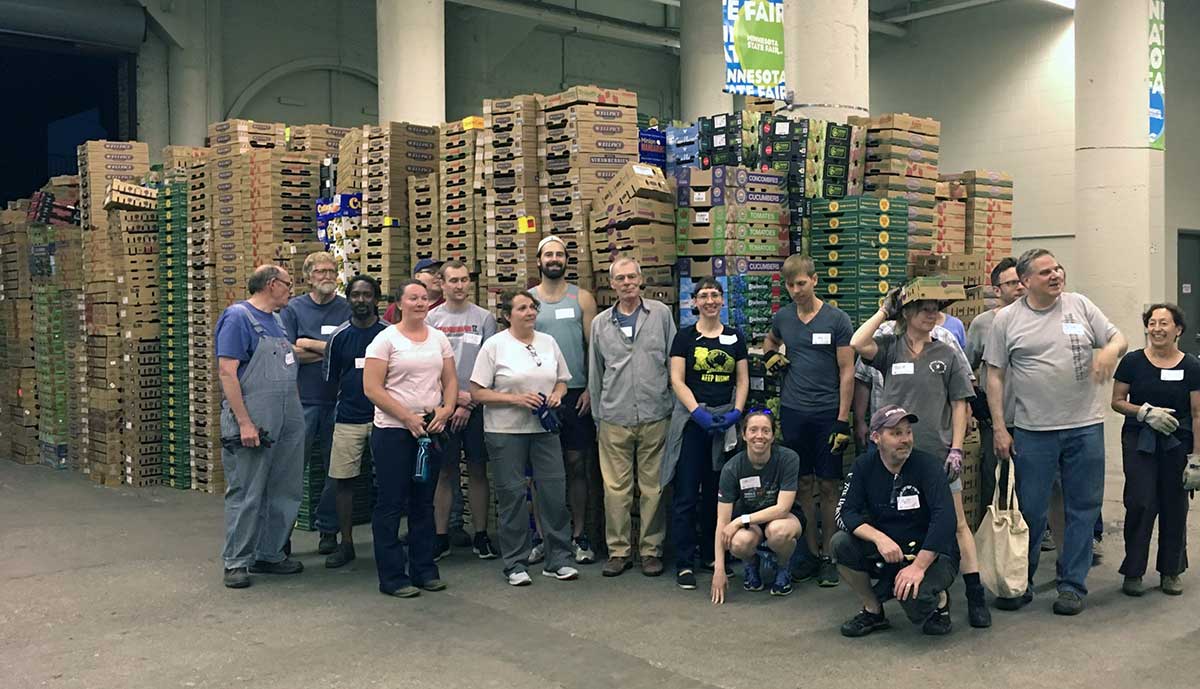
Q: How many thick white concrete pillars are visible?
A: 4